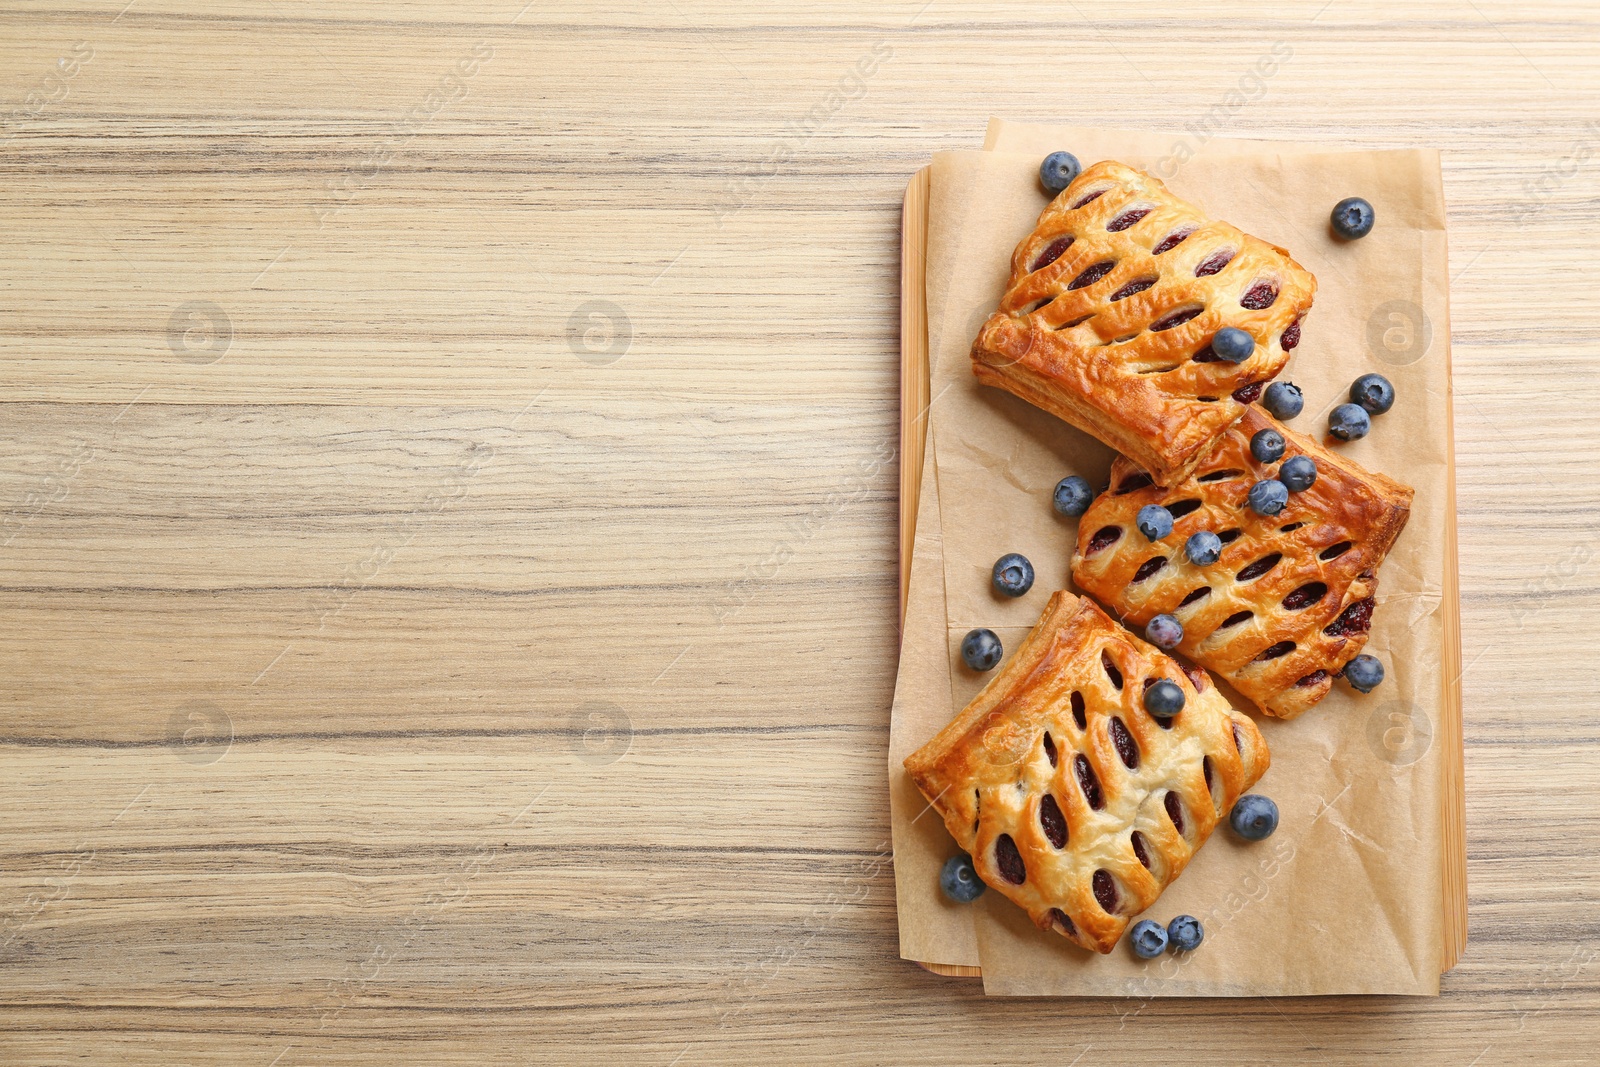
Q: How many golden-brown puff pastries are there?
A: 3